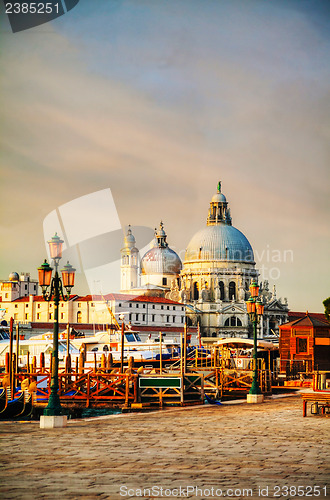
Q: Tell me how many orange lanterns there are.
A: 6